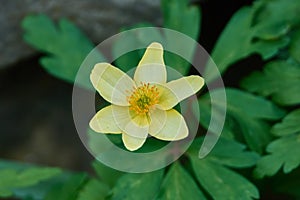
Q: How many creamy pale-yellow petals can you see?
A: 6